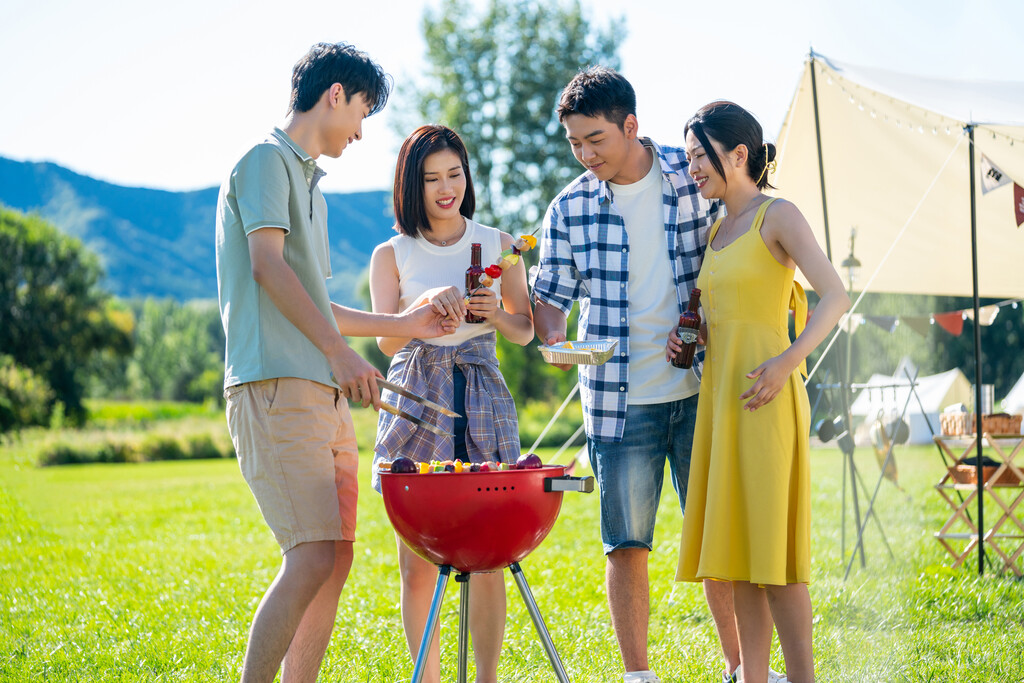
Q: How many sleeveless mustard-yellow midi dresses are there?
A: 1